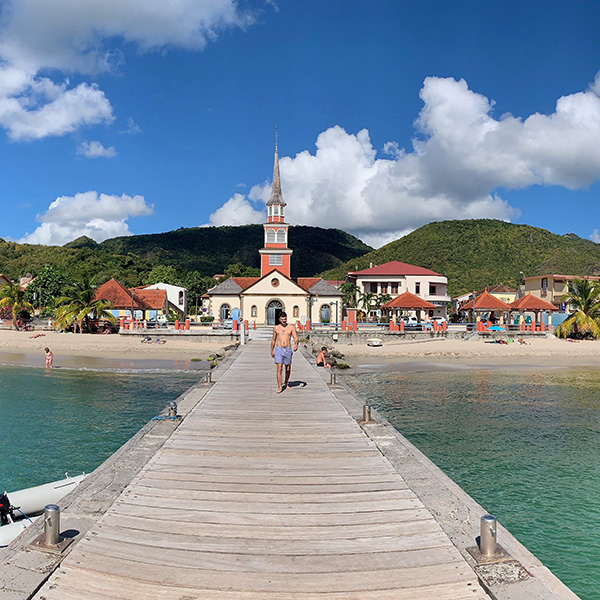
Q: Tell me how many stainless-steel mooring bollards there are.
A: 6